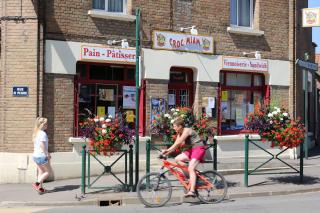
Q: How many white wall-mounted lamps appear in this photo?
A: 3